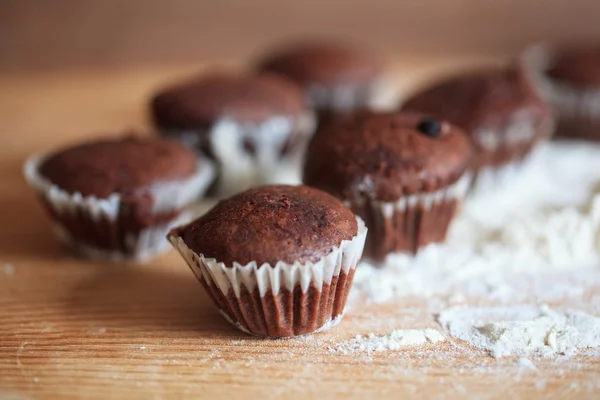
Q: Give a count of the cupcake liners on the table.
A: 7